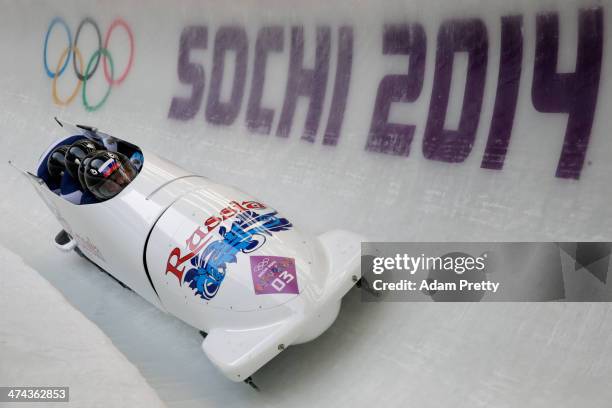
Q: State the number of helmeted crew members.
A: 4